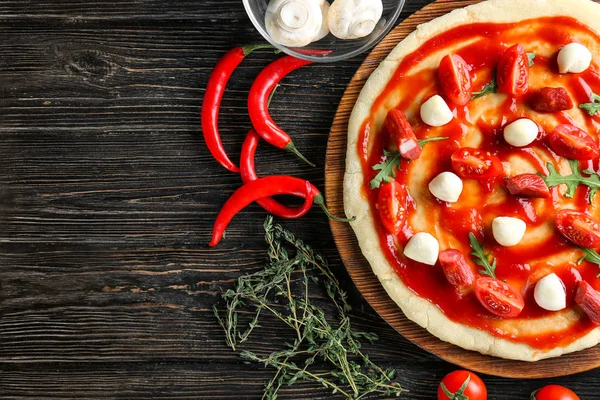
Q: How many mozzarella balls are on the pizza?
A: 7